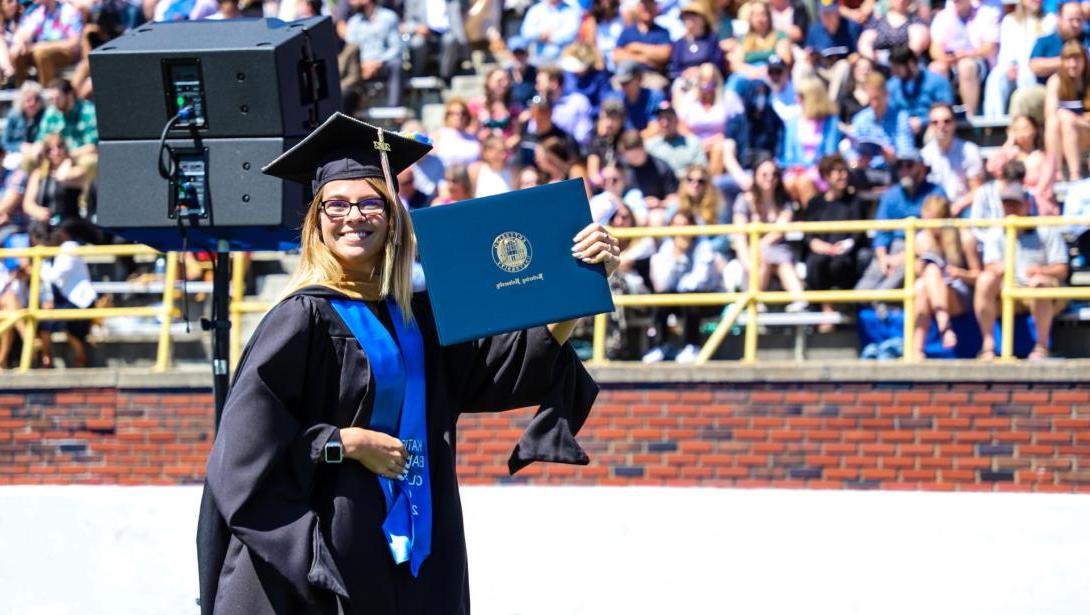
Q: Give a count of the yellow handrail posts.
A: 7